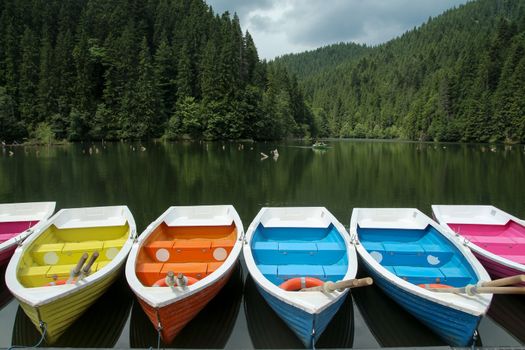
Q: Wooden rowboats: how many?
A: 6